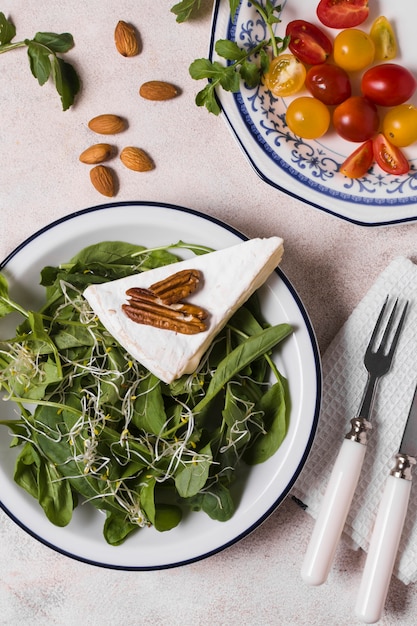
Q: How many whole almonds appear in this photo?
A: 6